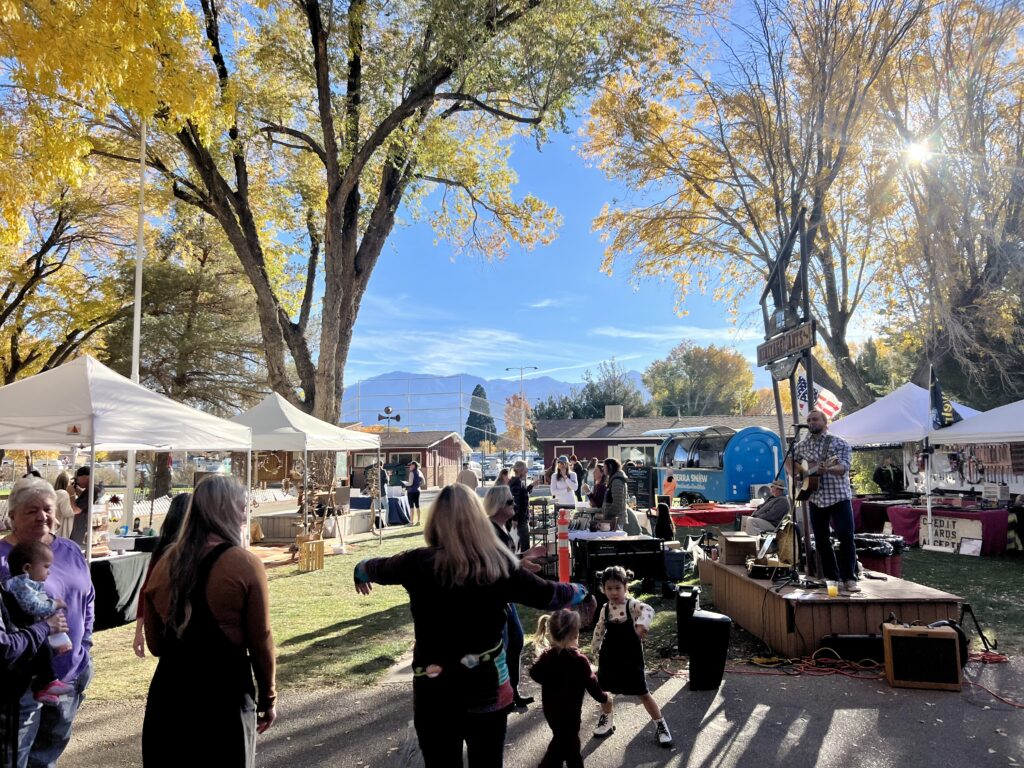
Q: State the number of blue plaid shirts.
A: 1